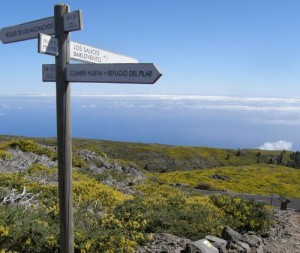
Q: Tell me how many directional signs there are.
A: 3